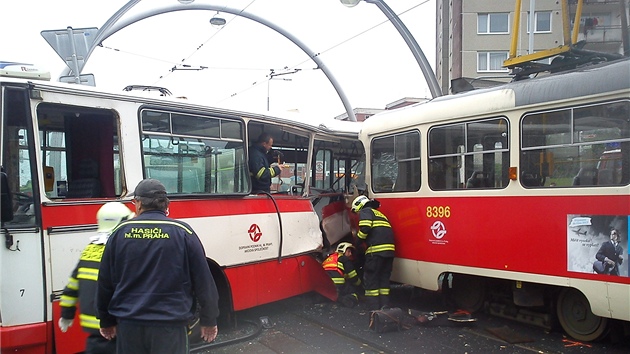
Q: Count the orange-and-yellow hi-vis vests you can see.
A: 1